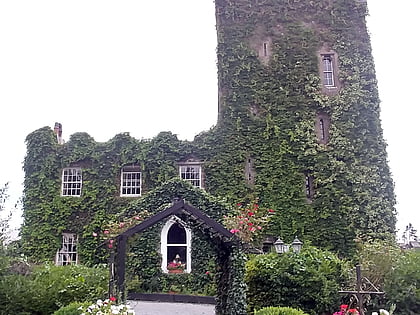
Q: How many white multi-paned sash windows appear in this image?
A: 5